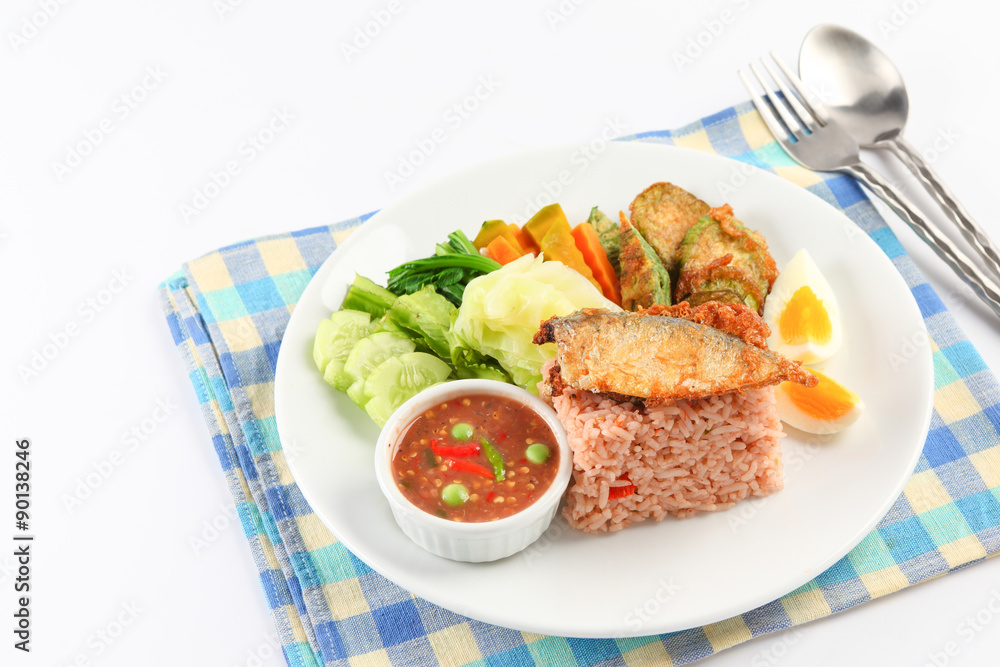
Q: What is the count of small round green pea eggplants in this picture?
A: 3